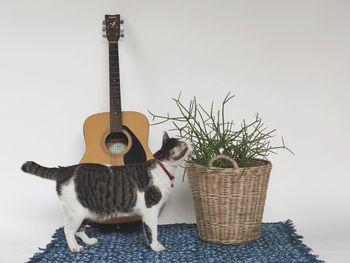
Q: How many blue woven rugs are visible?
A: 1